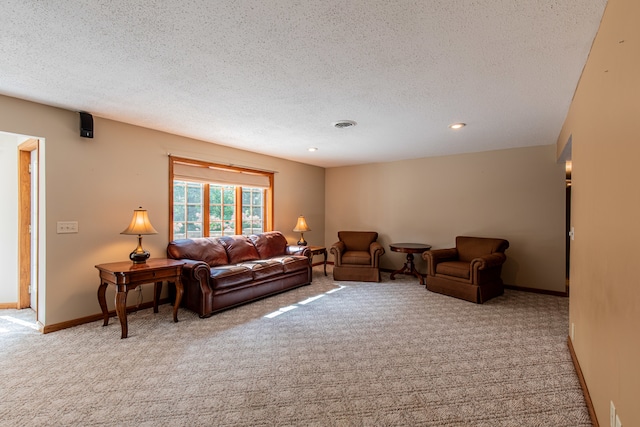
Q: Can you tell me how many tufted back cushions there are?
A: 3